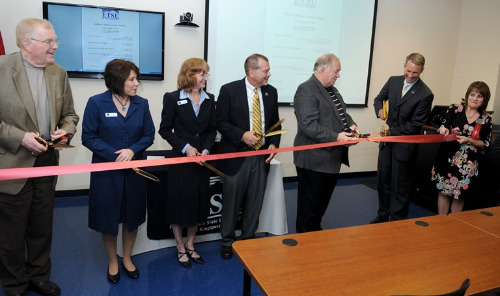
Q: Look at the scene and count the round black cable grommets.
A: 3